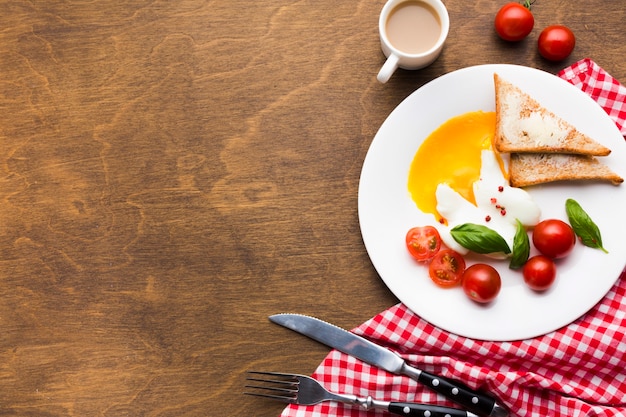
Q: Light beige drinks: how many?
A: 1